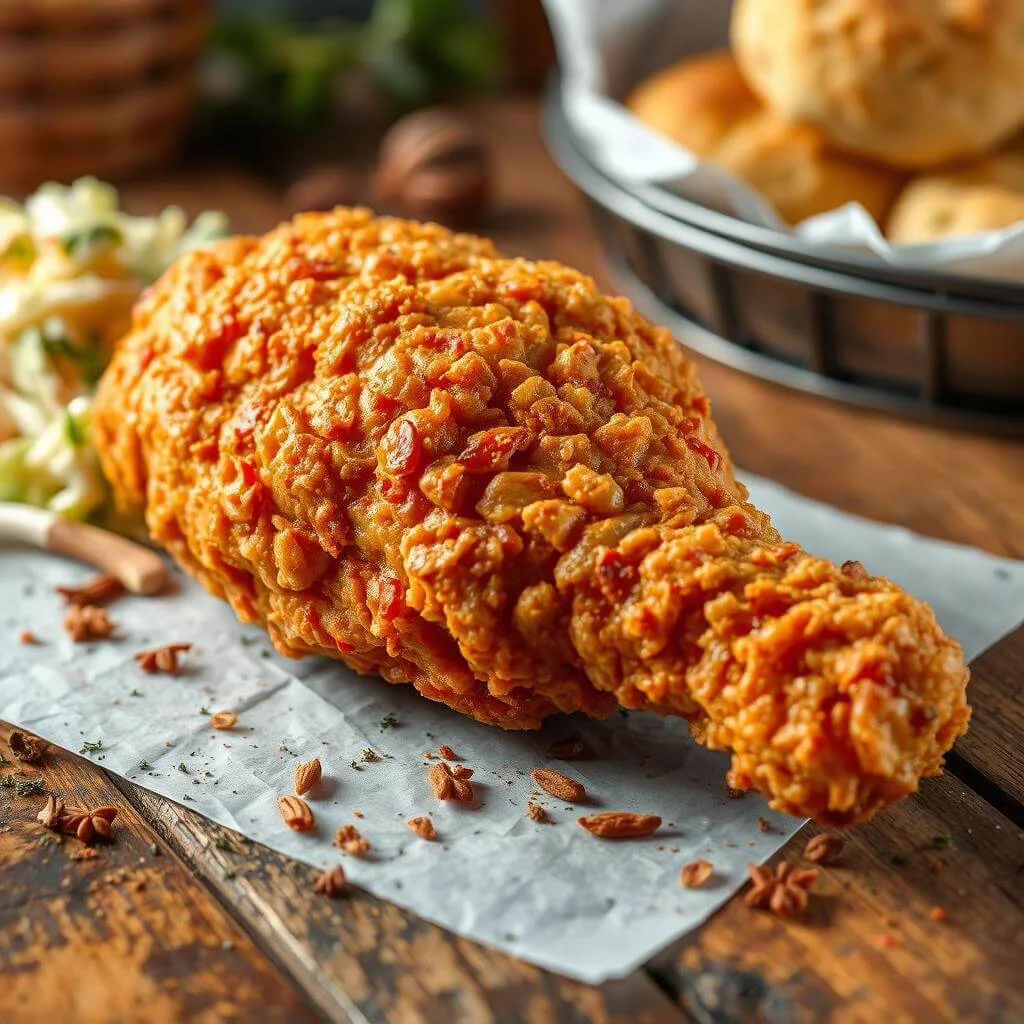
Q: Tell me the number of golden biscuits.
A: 4